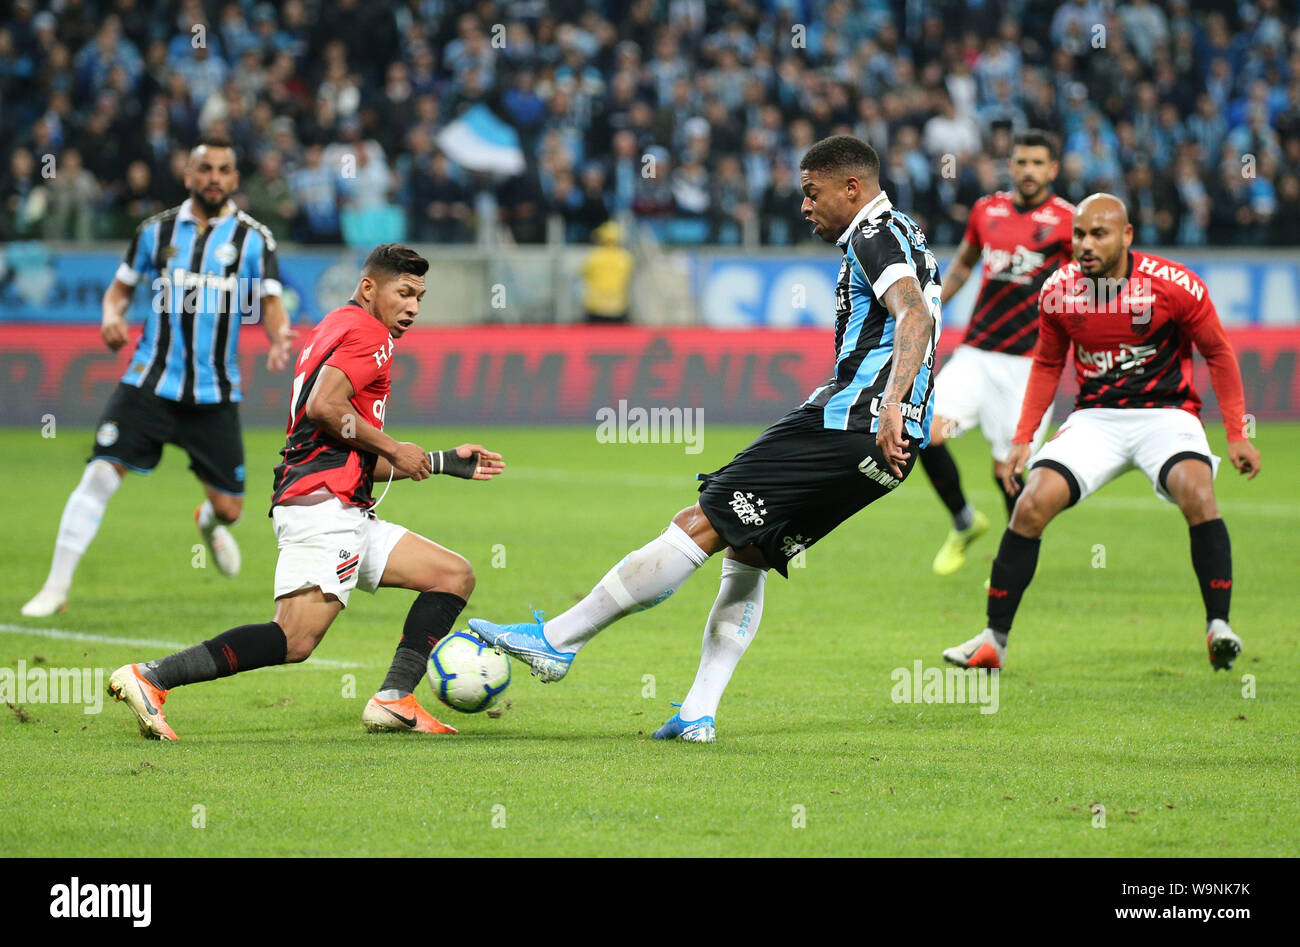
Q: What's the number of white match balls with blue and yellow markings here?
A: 1